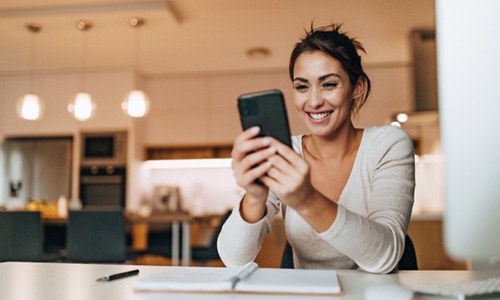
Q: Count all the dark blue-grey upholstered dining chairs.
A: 2